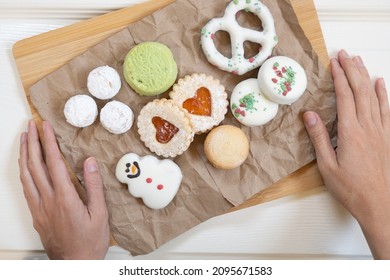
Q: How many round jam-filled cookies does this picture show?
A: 2